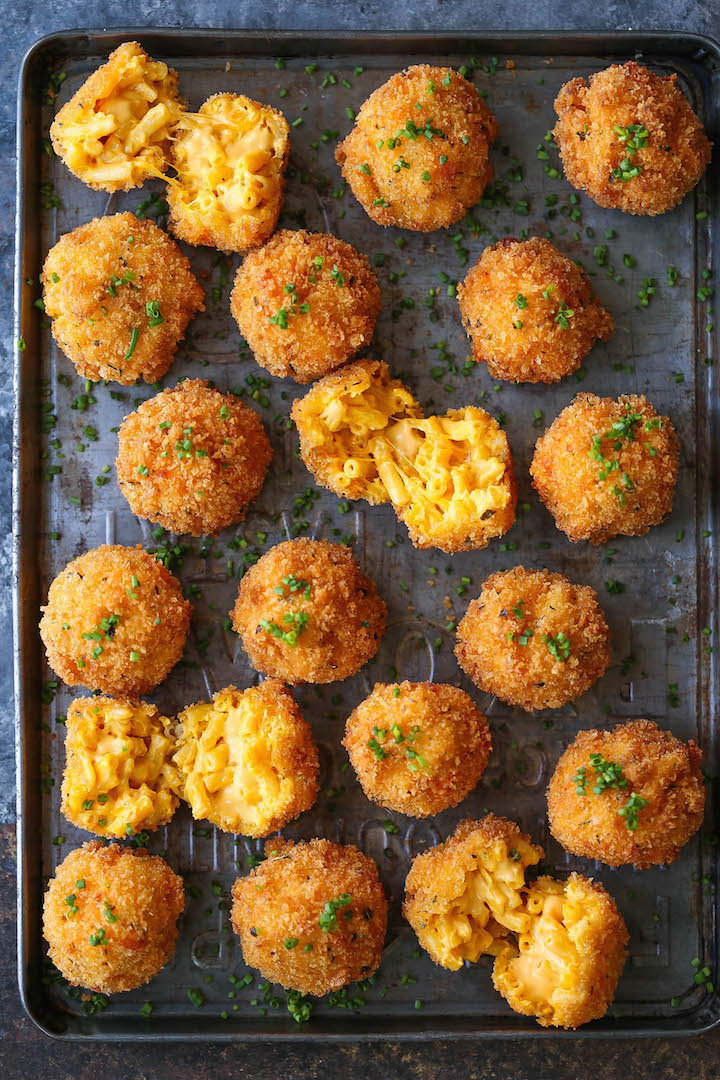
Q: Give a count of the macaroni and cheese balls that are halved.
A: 4